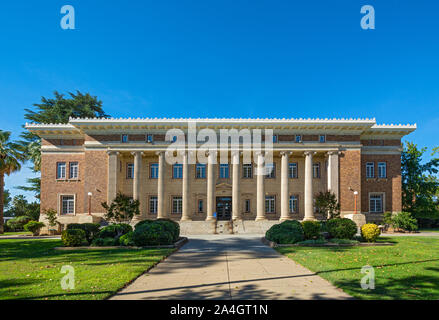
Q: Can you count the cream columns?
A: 10